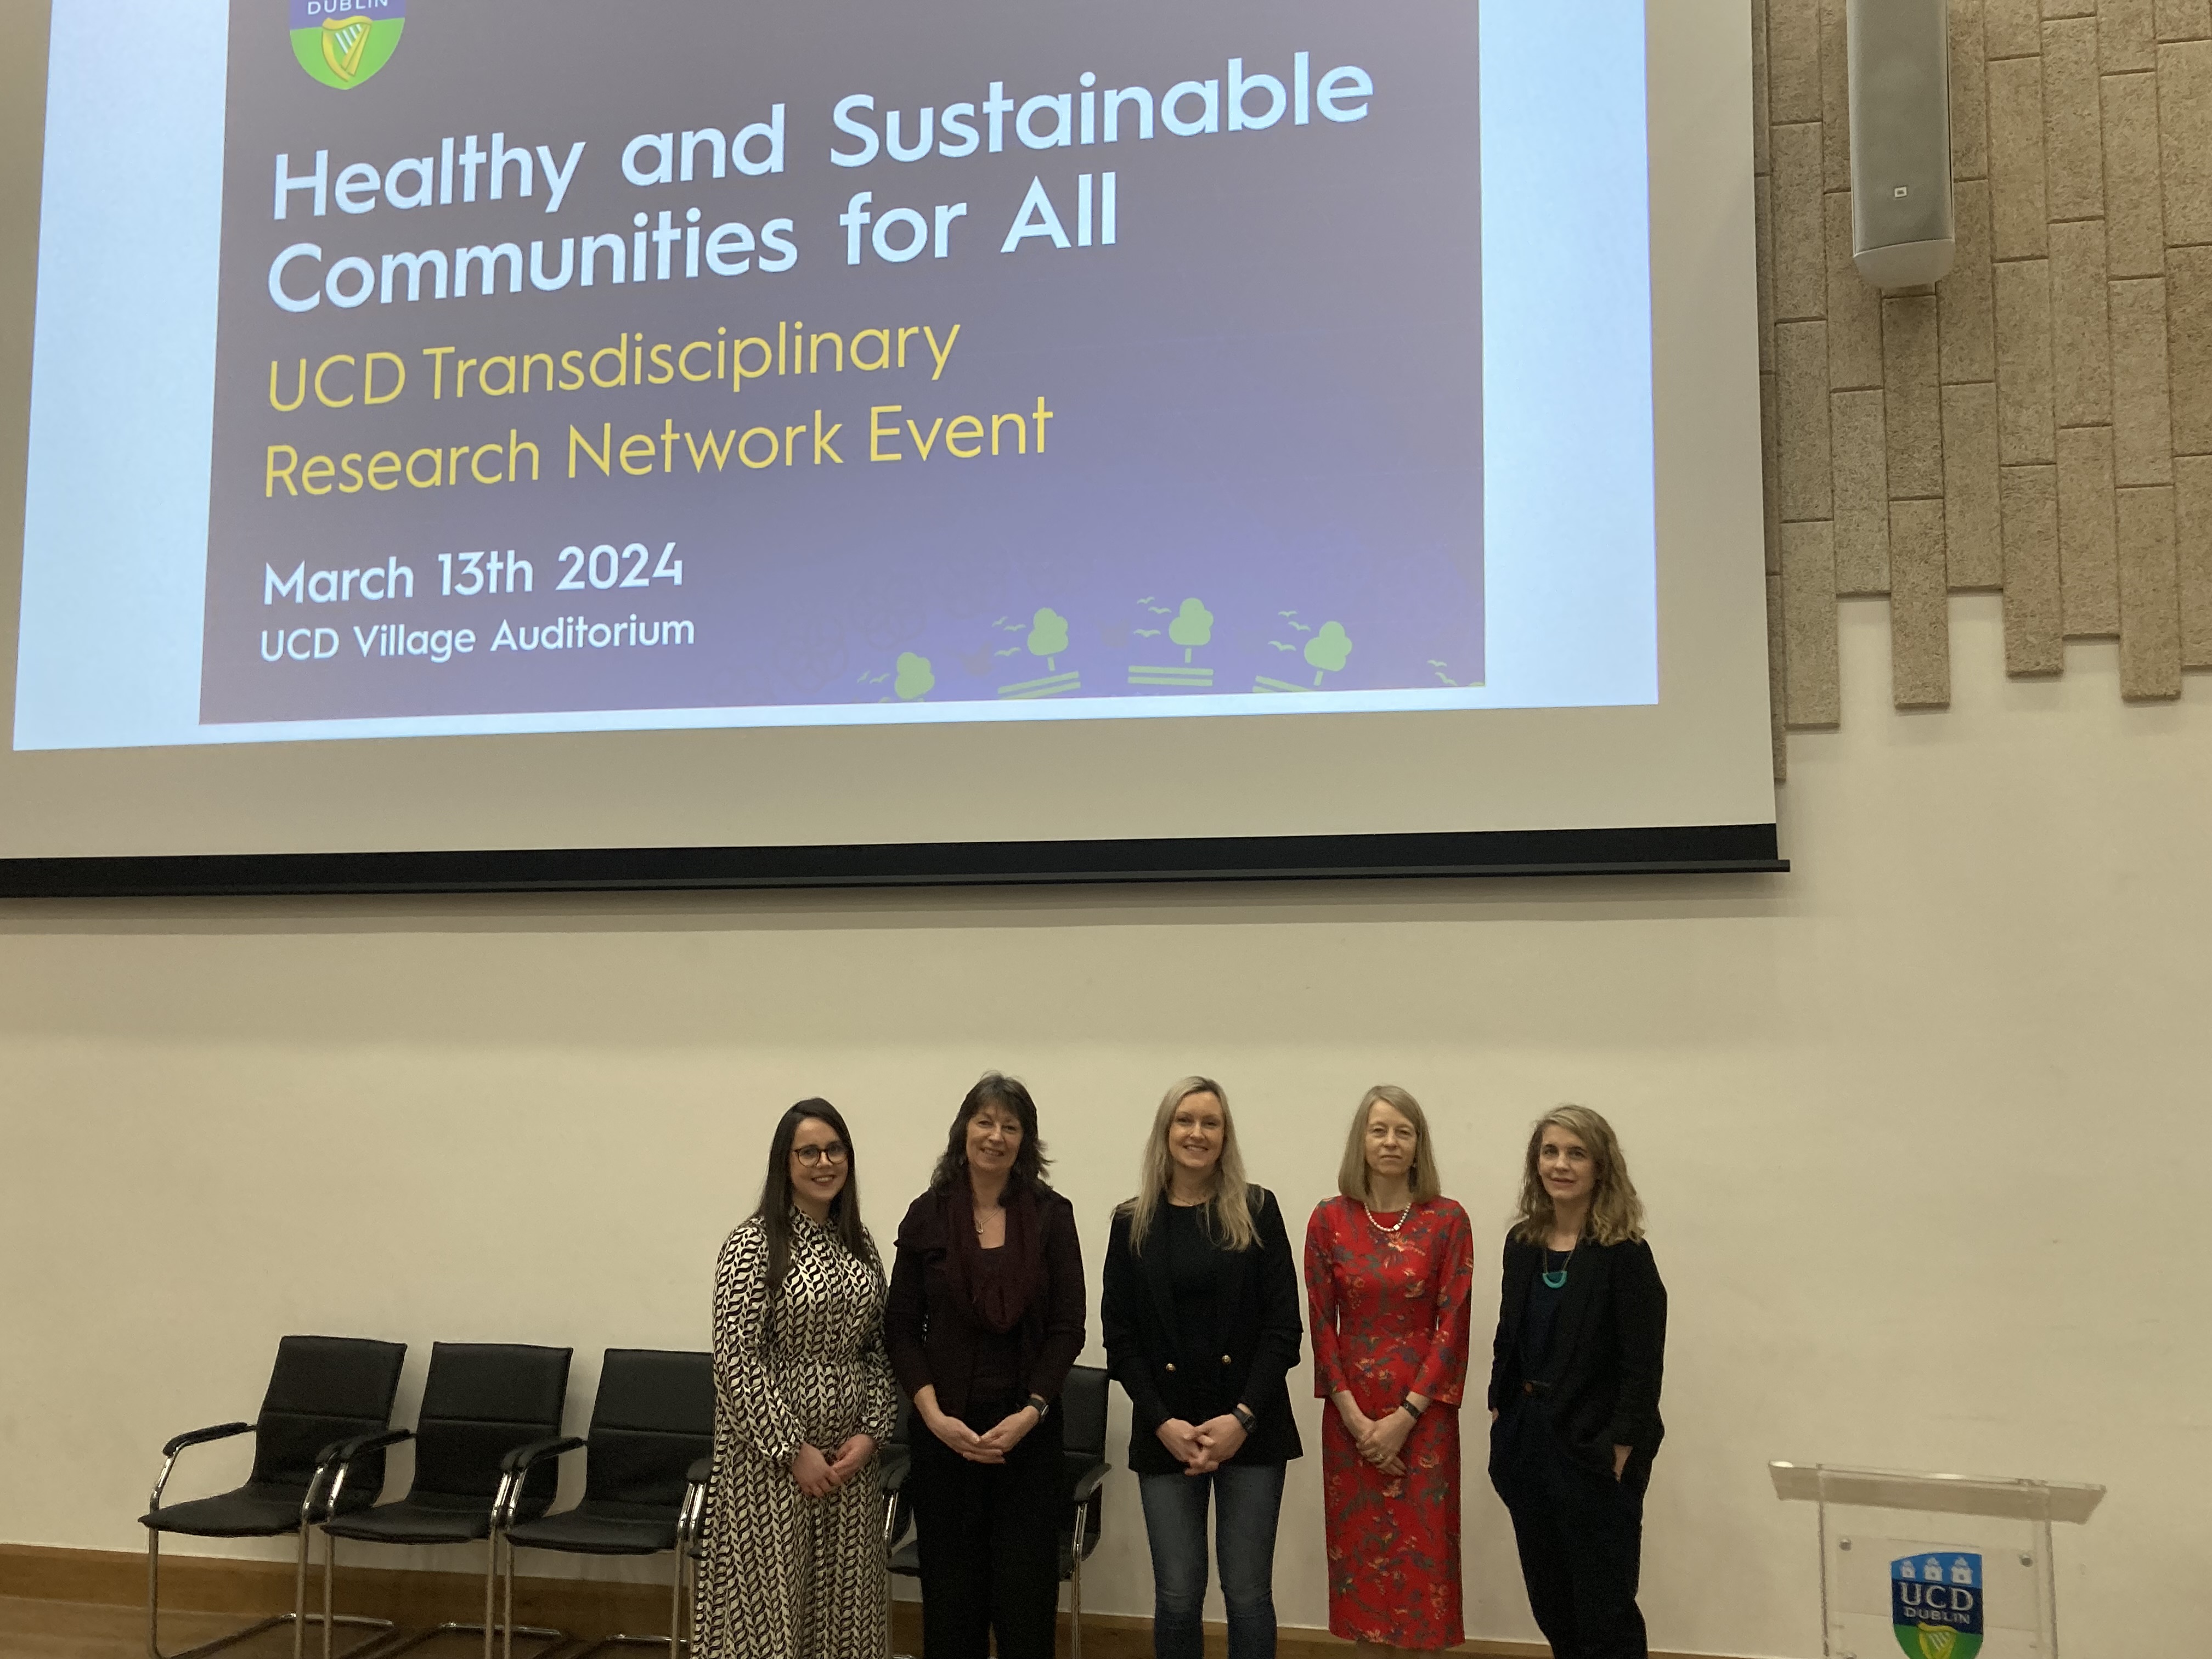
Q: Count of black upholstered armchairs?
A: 5